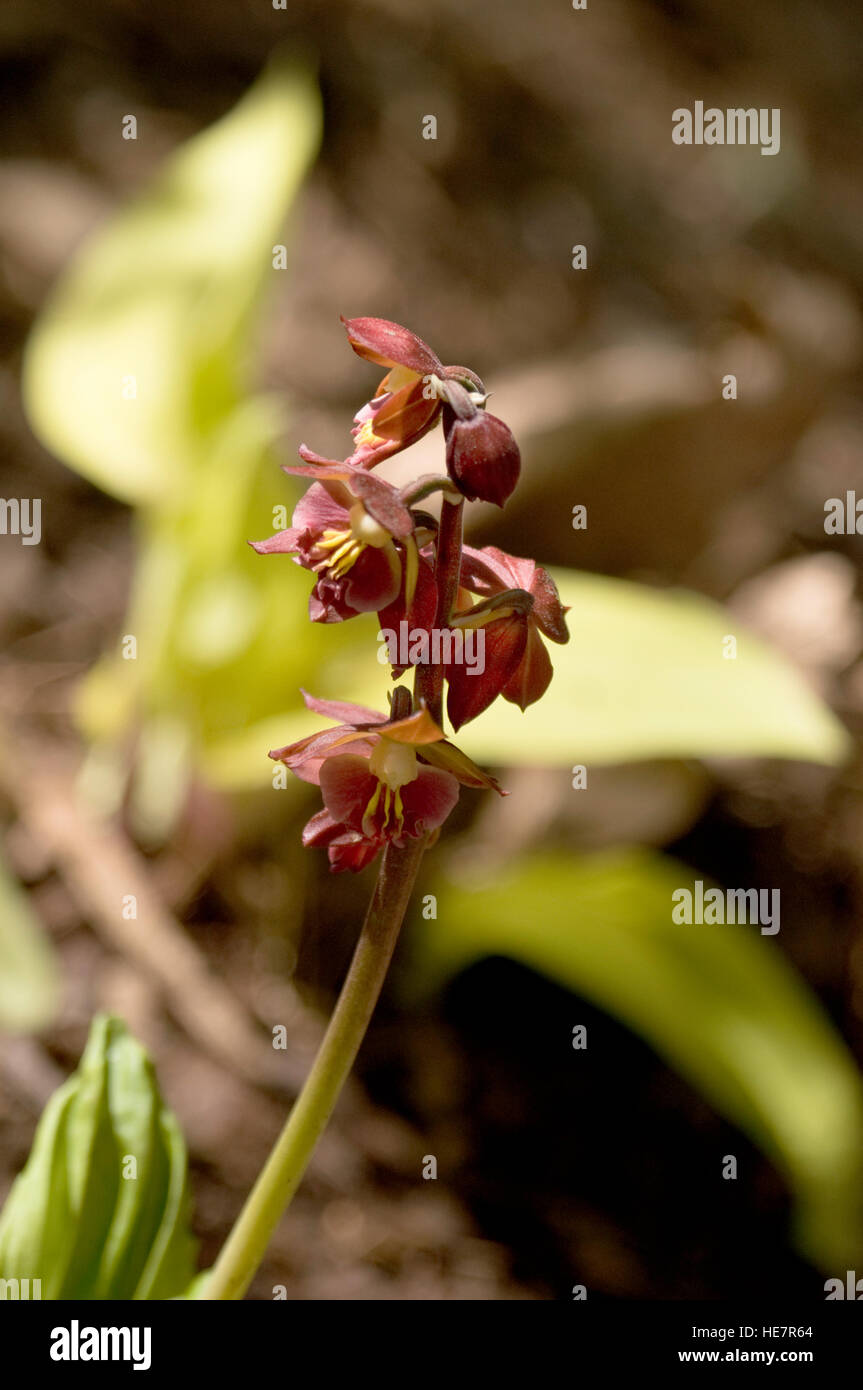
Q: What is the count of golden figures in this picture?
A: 0